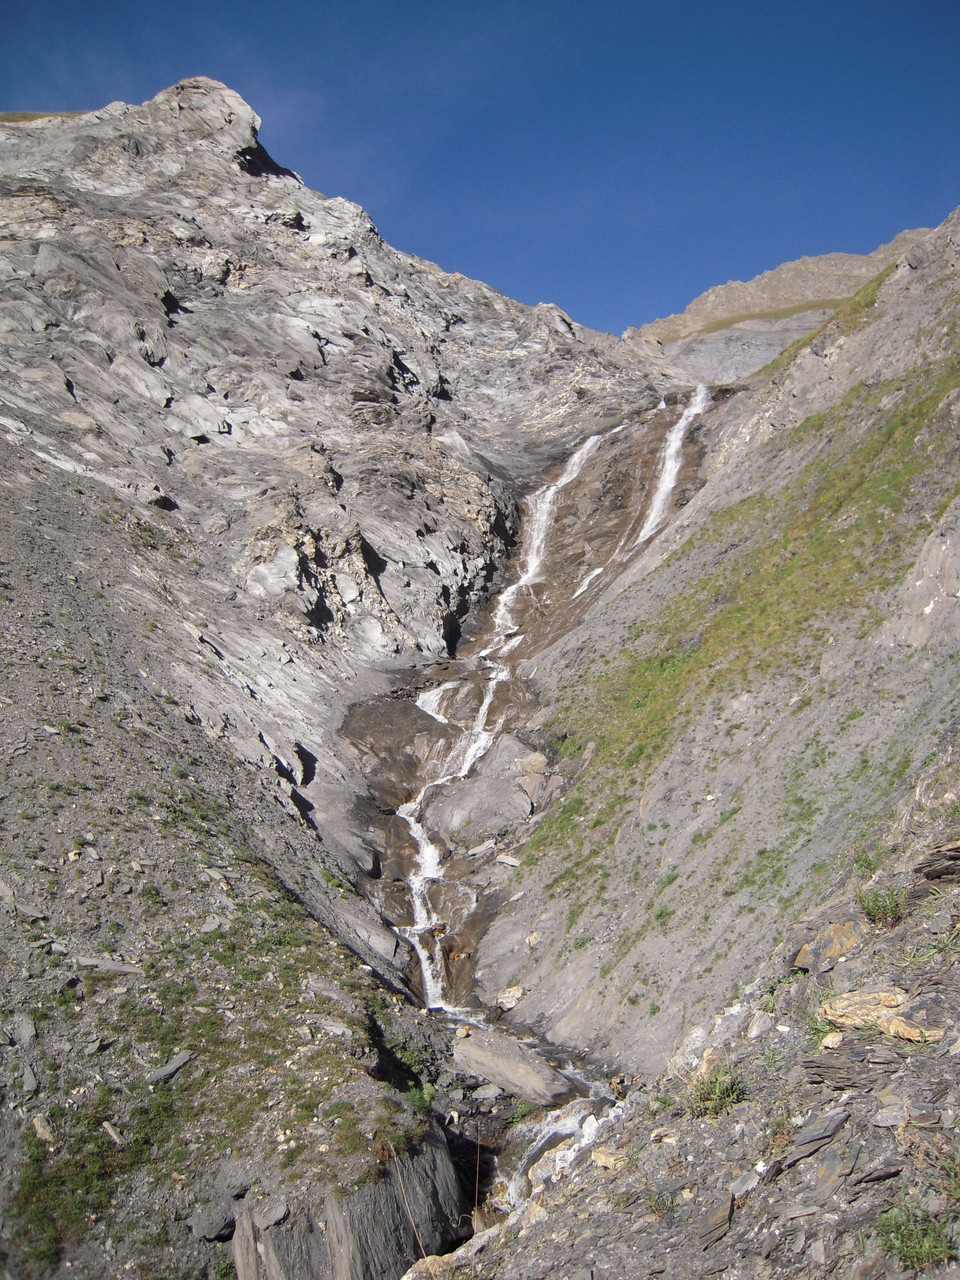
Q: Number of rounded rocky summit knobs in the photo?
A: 1